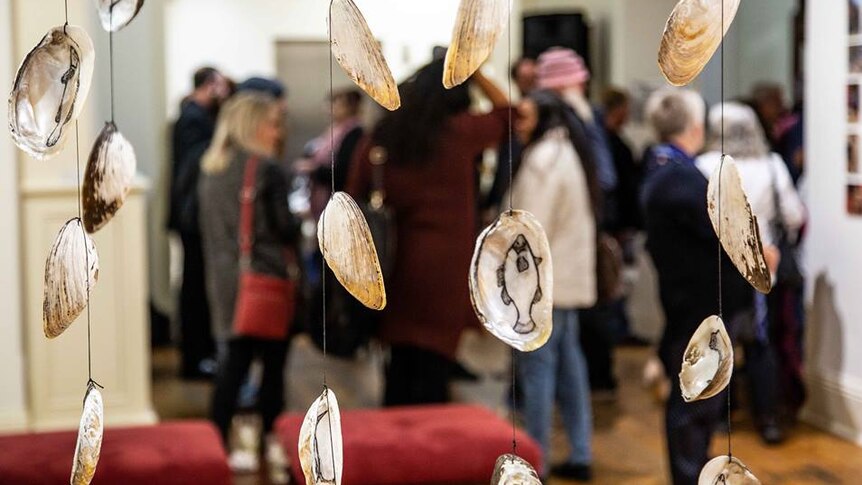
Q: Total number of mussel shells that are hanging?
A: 15